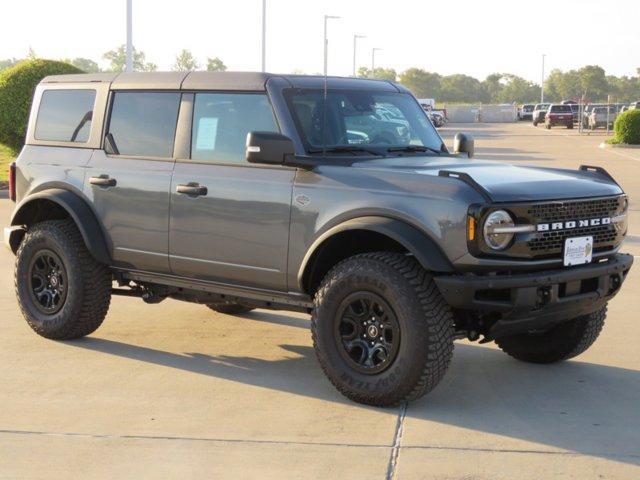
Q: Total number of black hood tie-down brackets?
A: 2